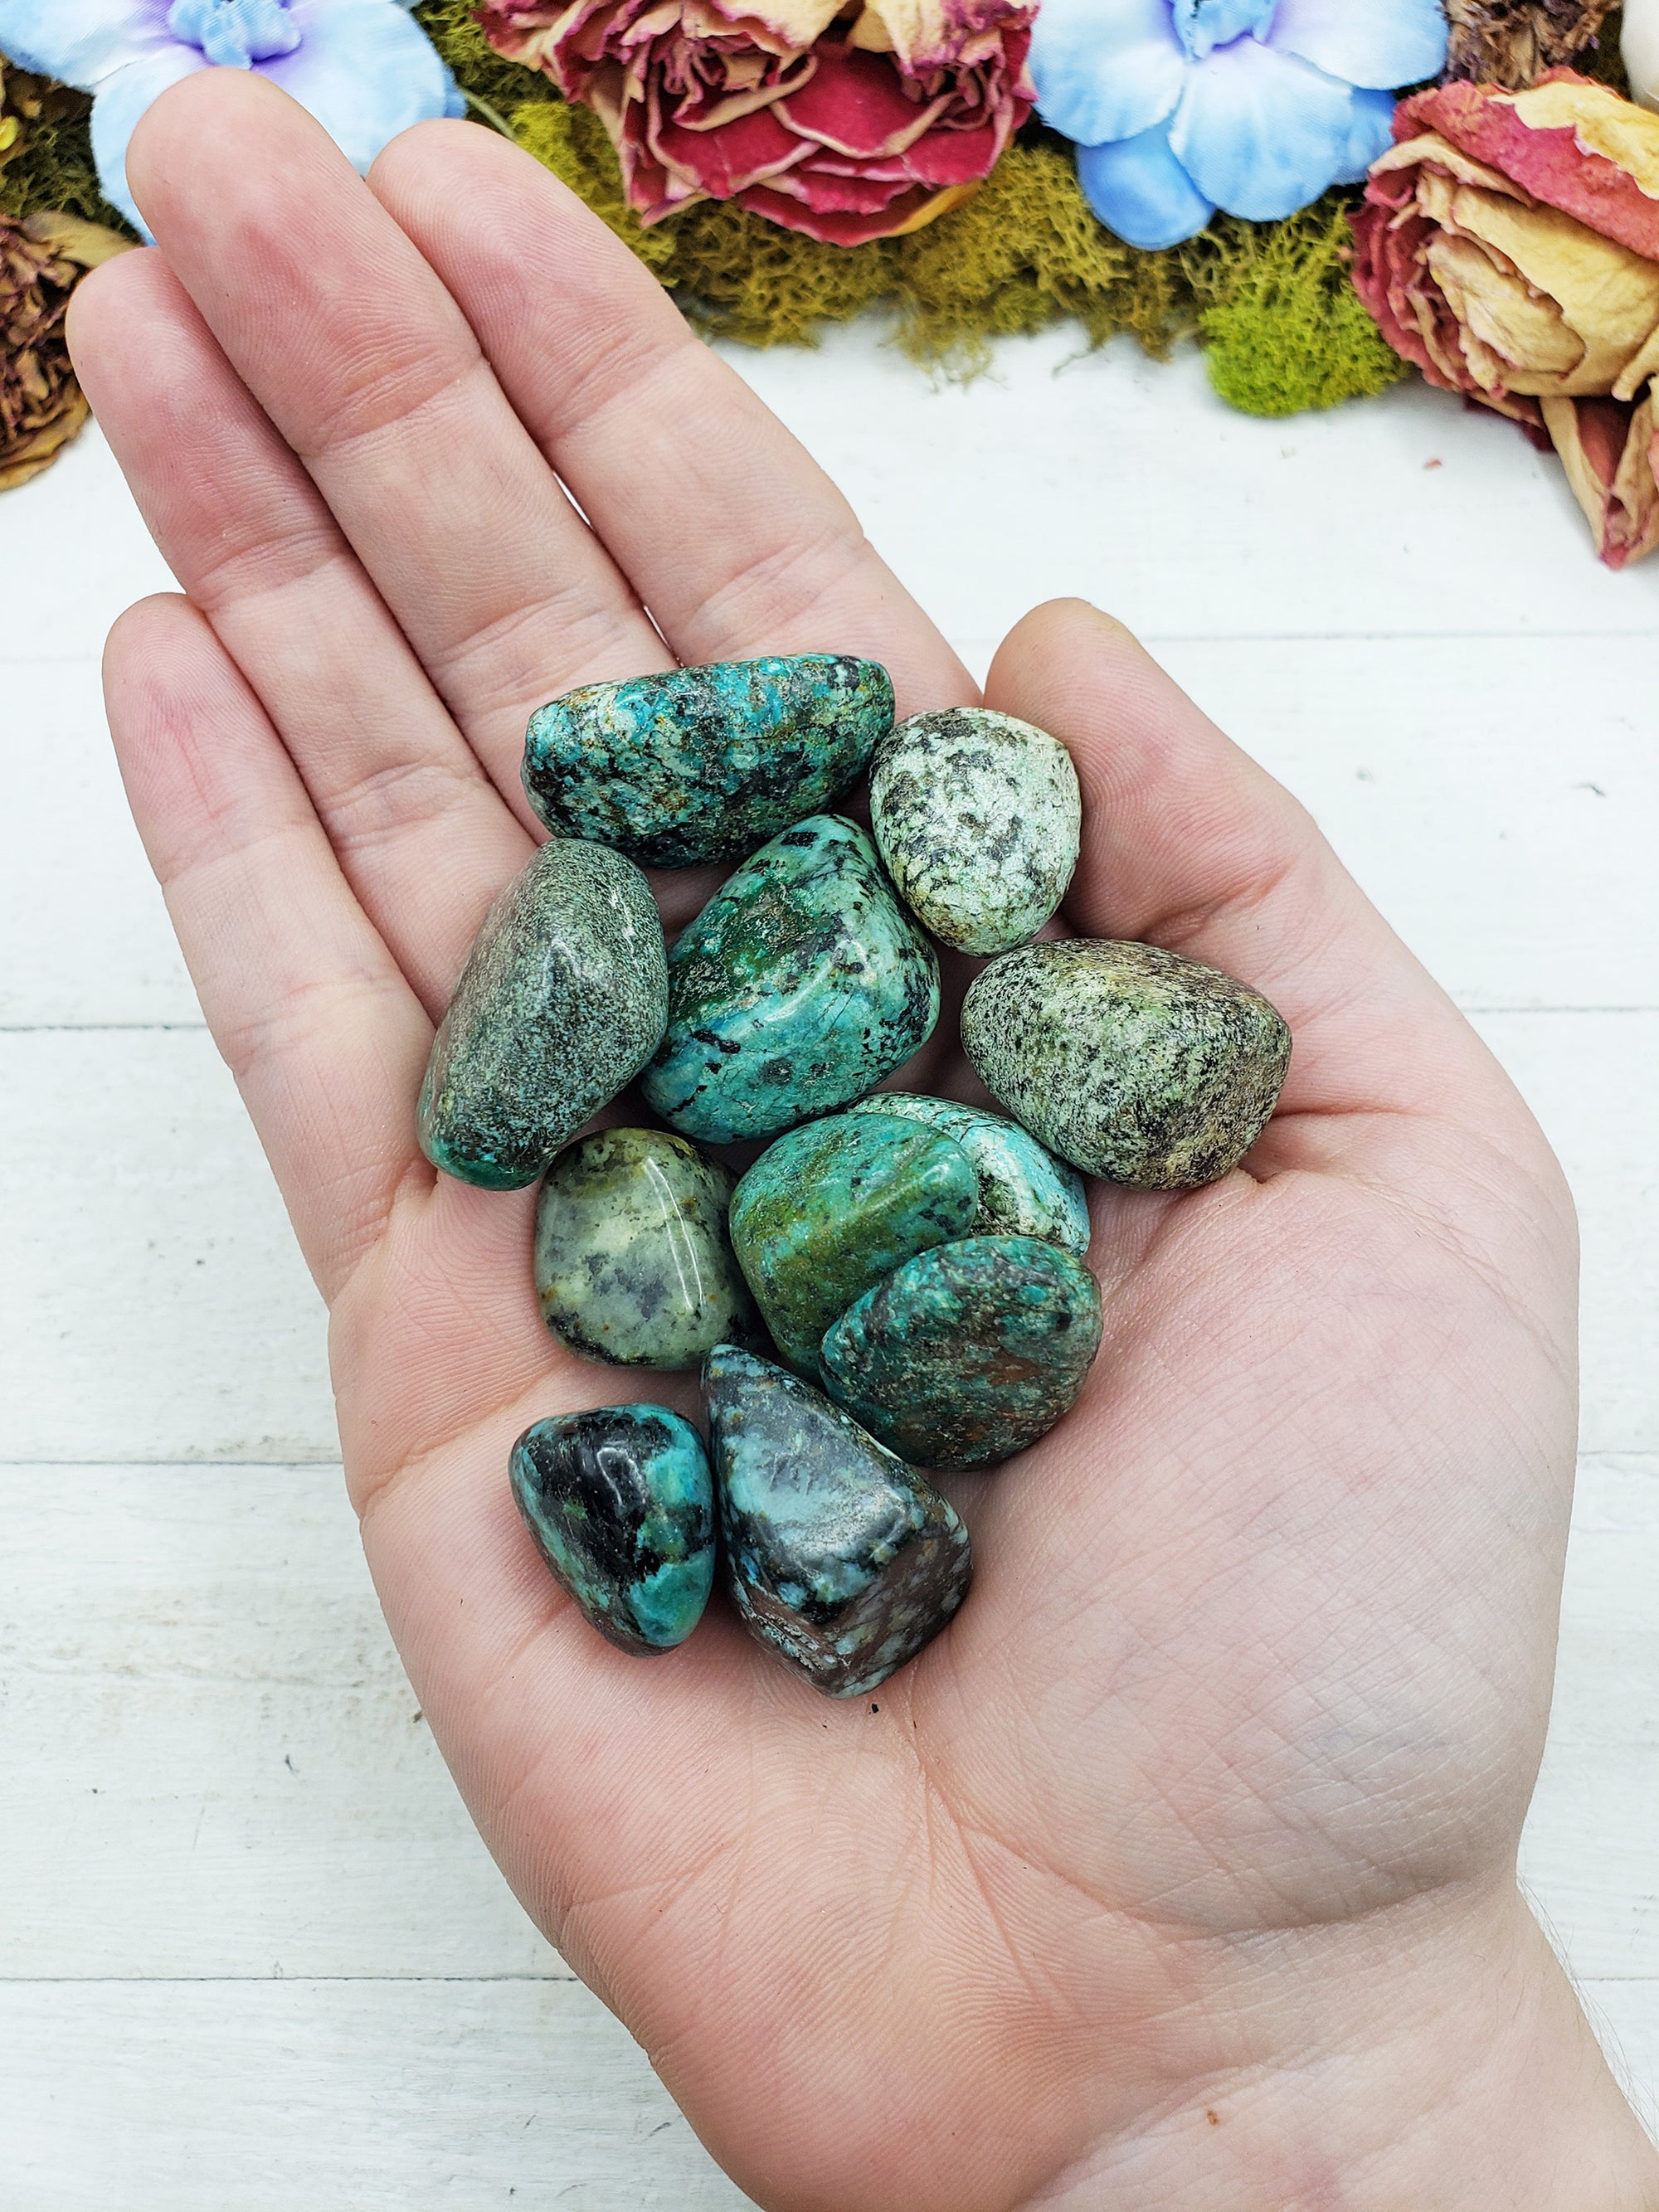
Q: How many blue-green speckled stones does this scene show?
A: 11